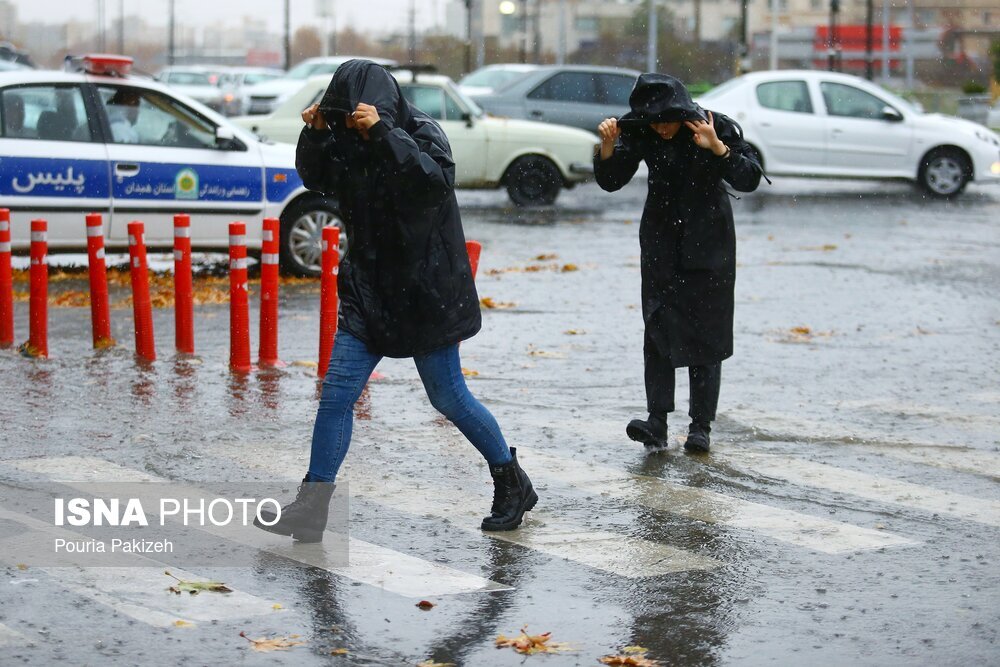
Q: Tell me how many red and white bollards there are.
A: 9